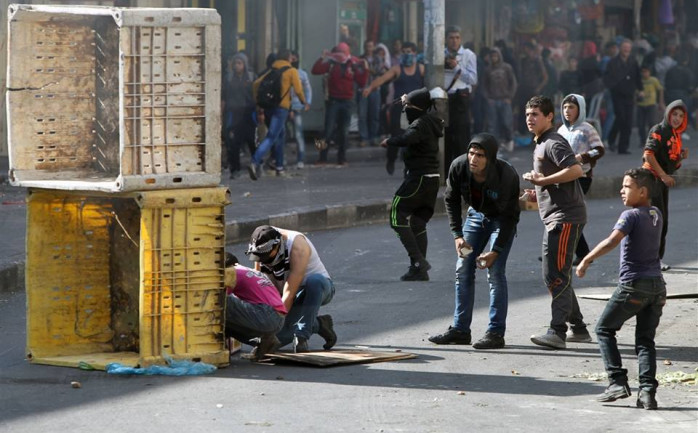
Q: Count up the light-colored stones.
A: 2